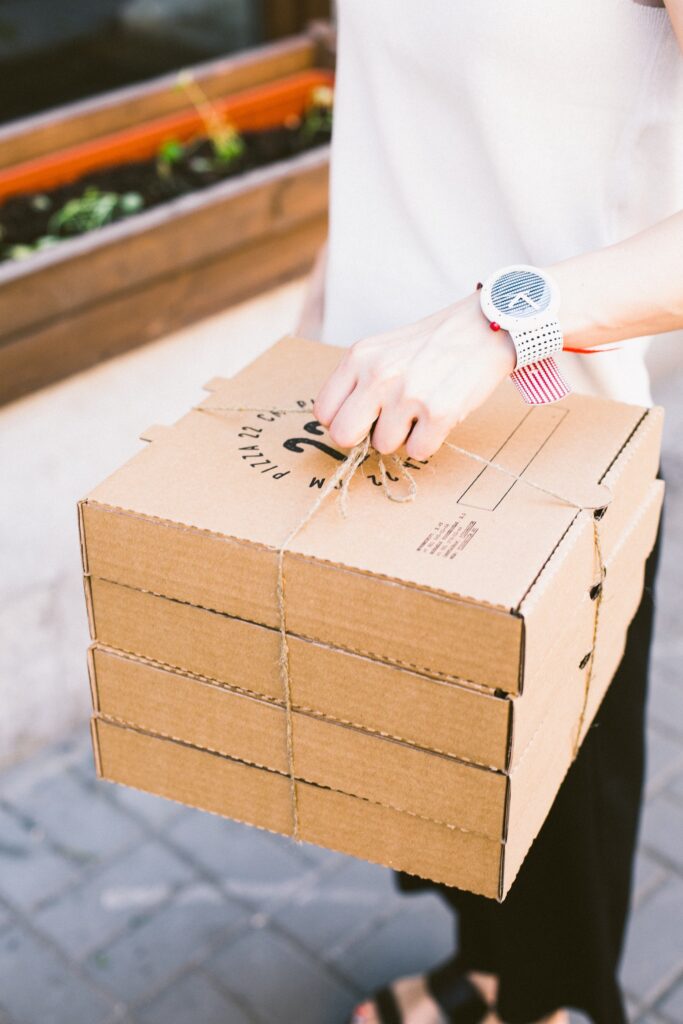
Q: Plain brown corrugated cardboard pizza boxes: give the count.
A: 4